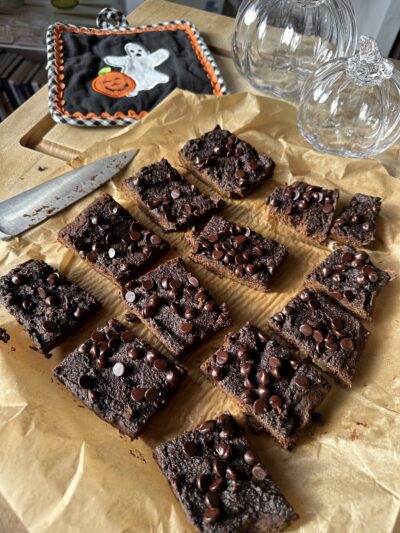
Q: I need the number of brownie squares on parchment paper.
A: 13